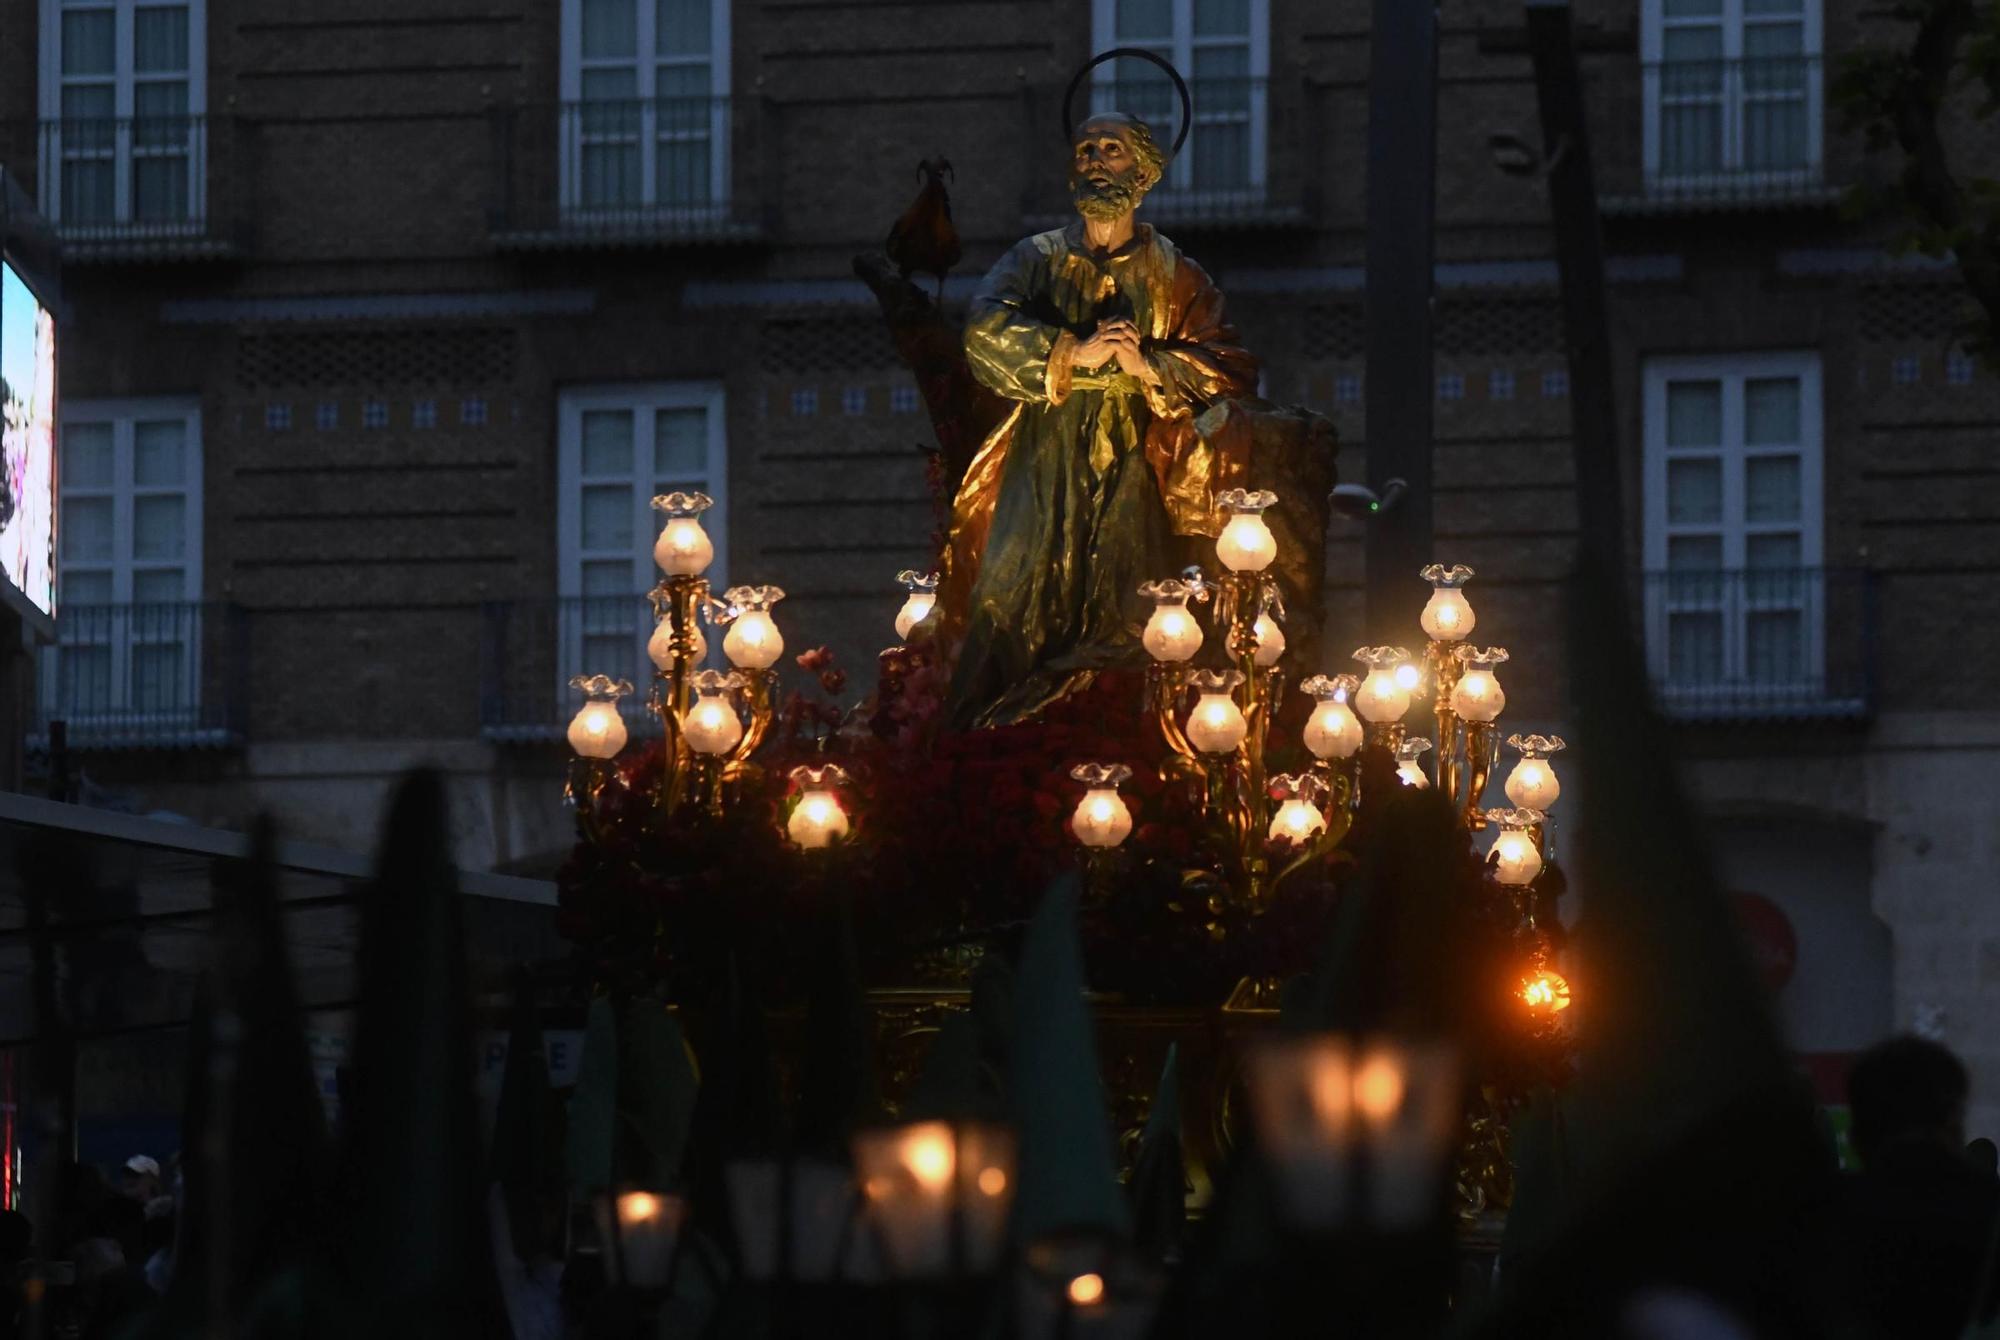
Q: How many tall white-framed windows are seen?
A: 7